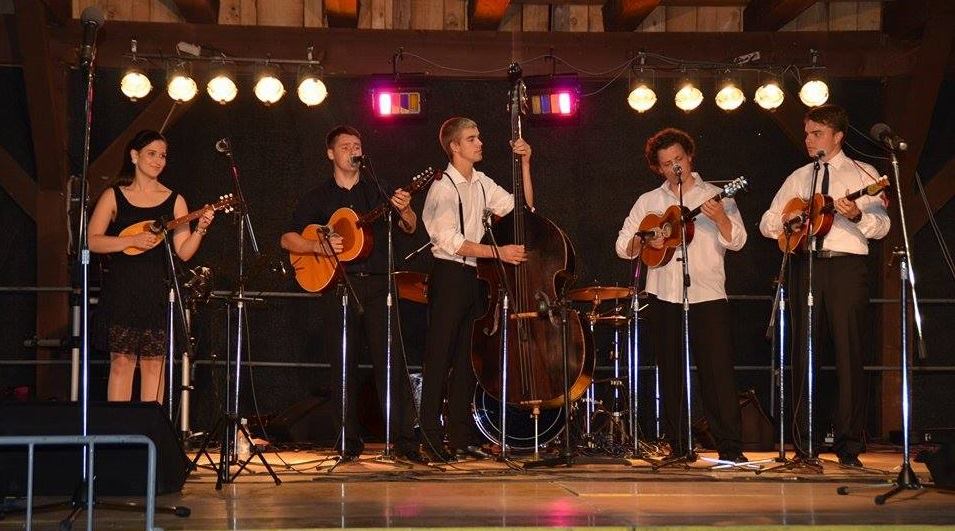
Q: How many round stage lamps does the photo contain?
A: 10